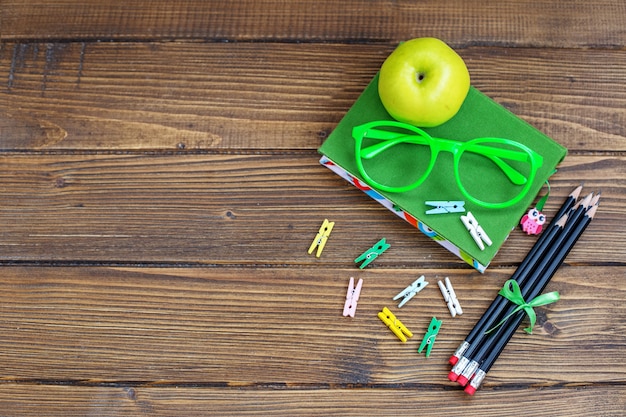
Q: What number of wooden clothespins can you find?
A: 9